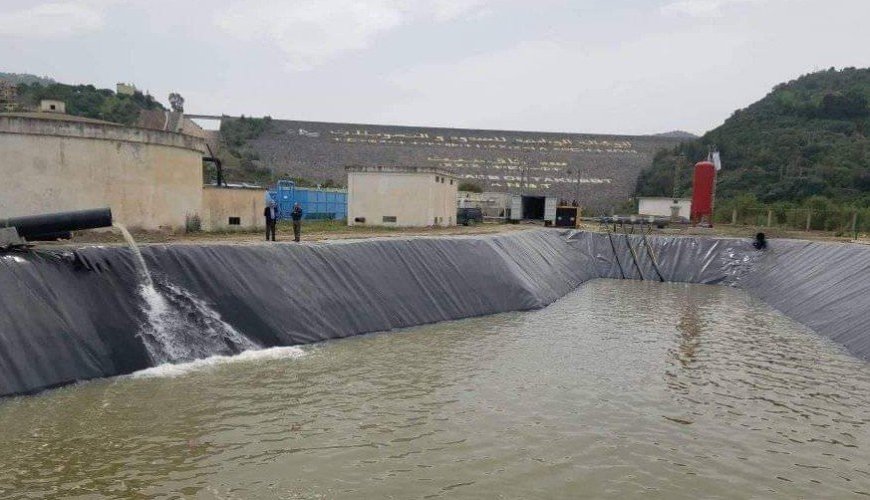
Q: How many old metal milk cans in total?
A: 0